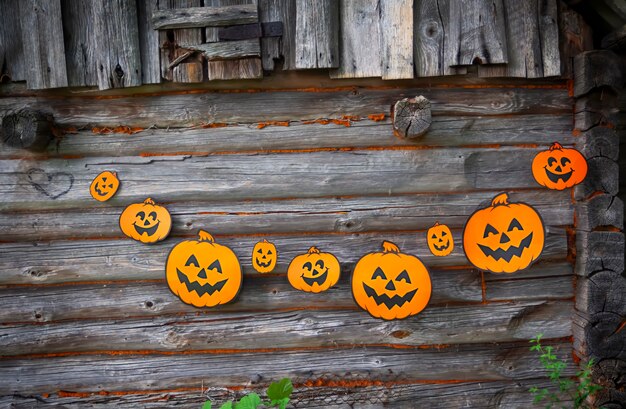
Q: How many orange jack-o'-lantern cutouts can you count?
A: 9